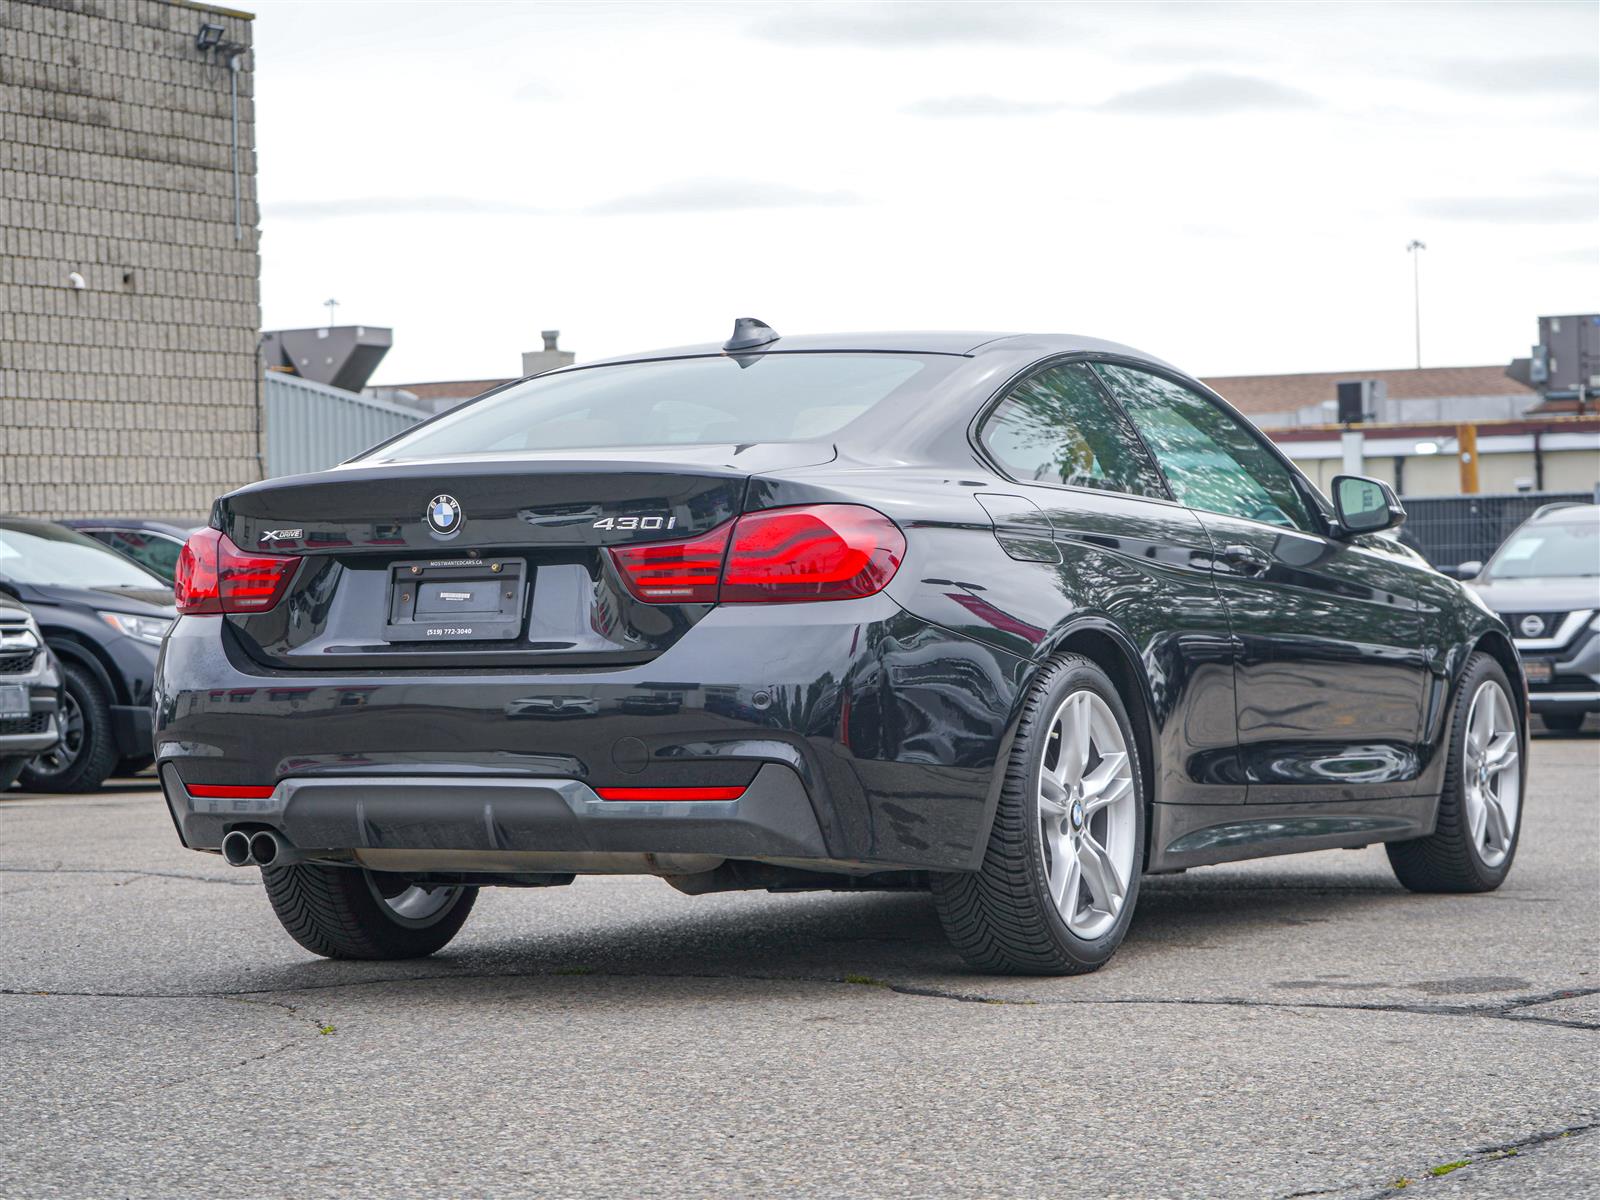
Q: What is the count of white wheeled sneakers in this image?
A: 0